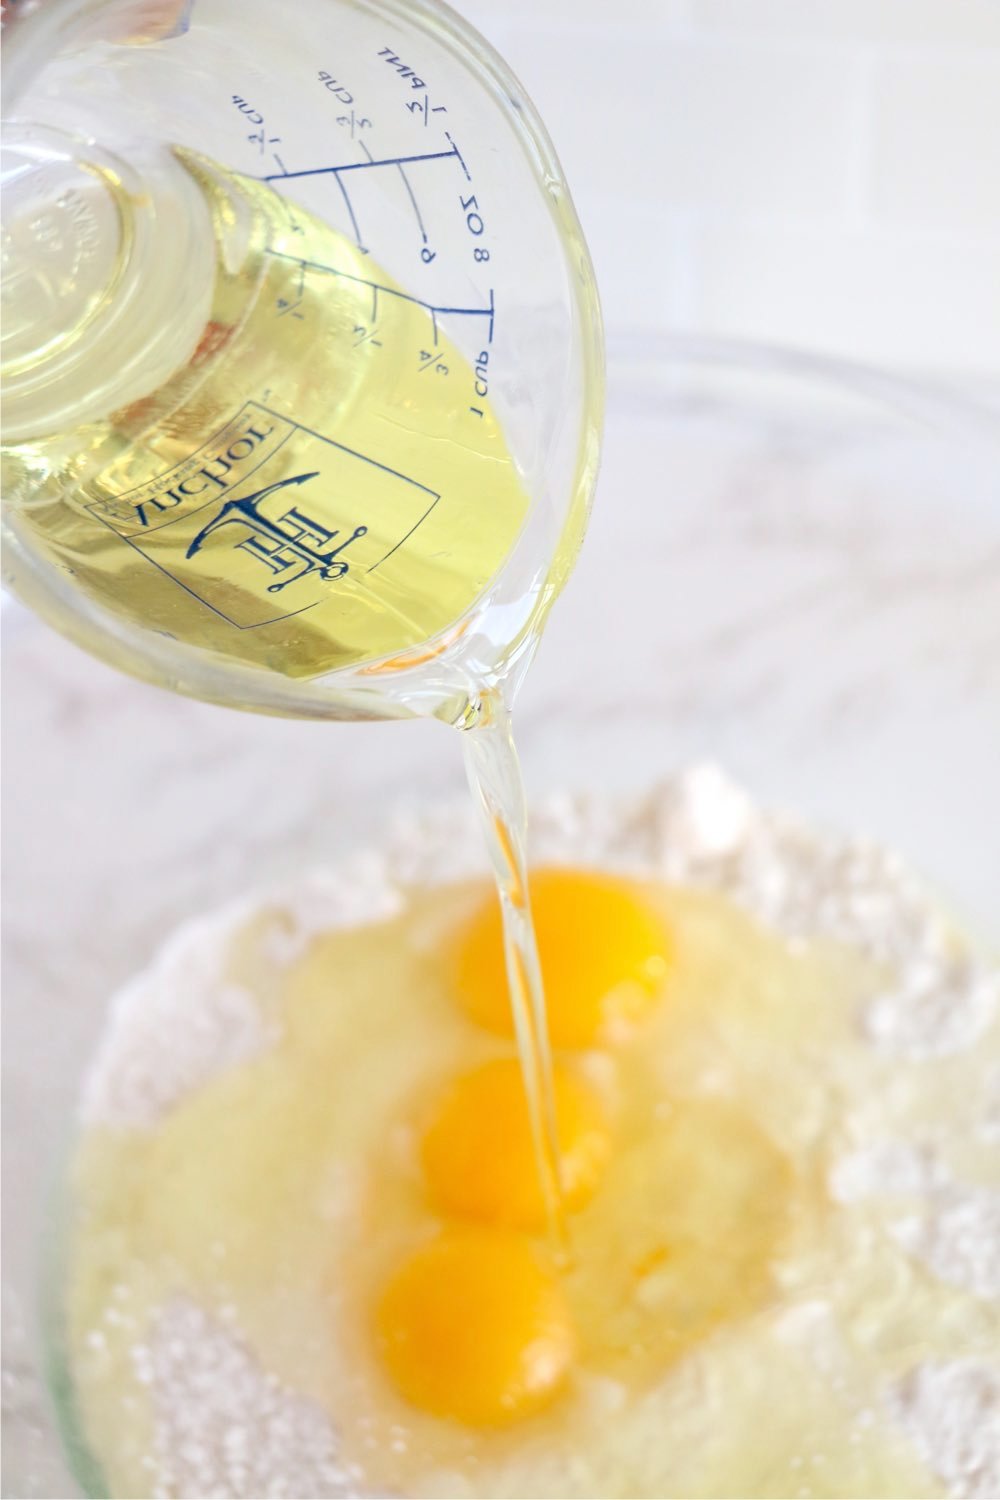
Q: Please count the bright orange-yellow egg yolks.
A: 3